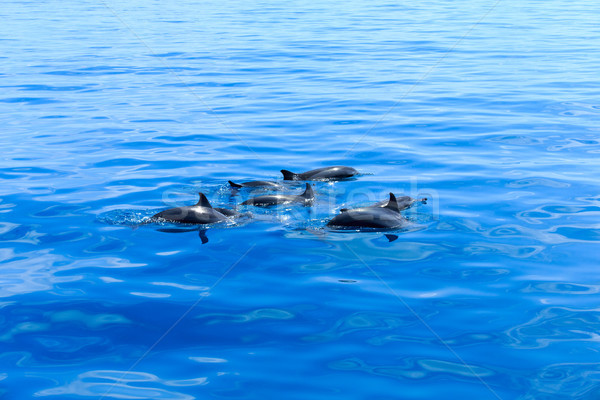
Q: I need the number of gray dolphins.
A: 6